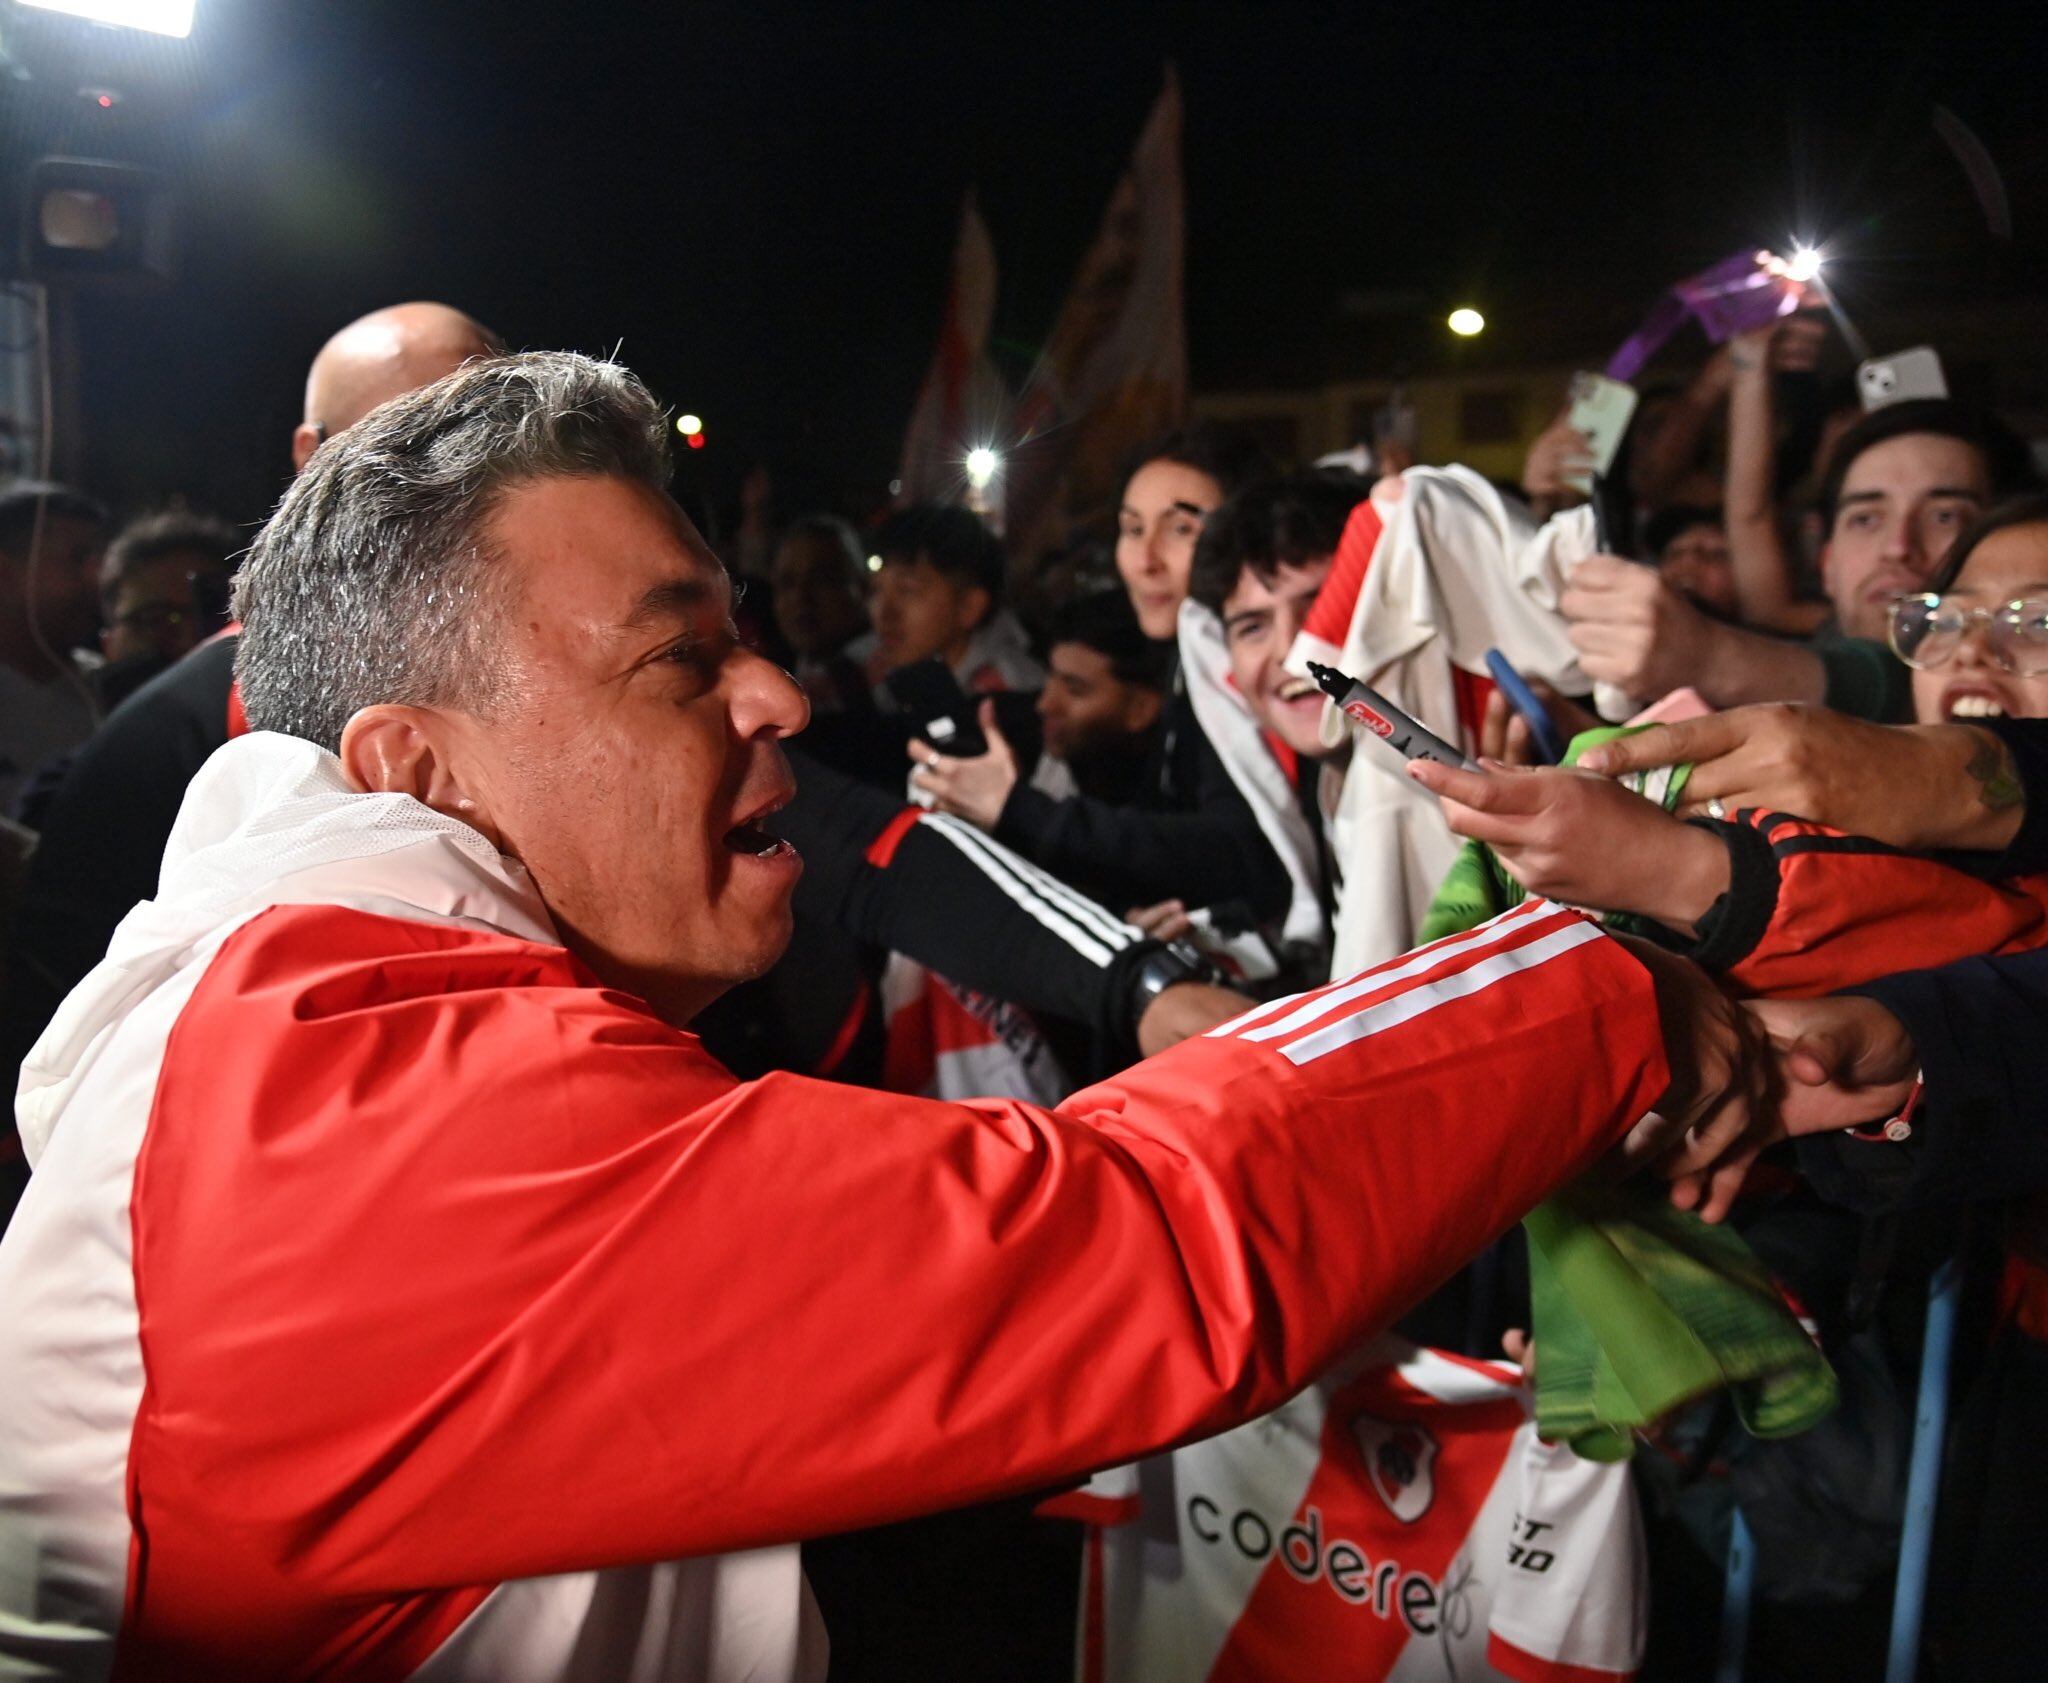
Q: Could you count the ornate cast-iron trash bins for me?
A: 0